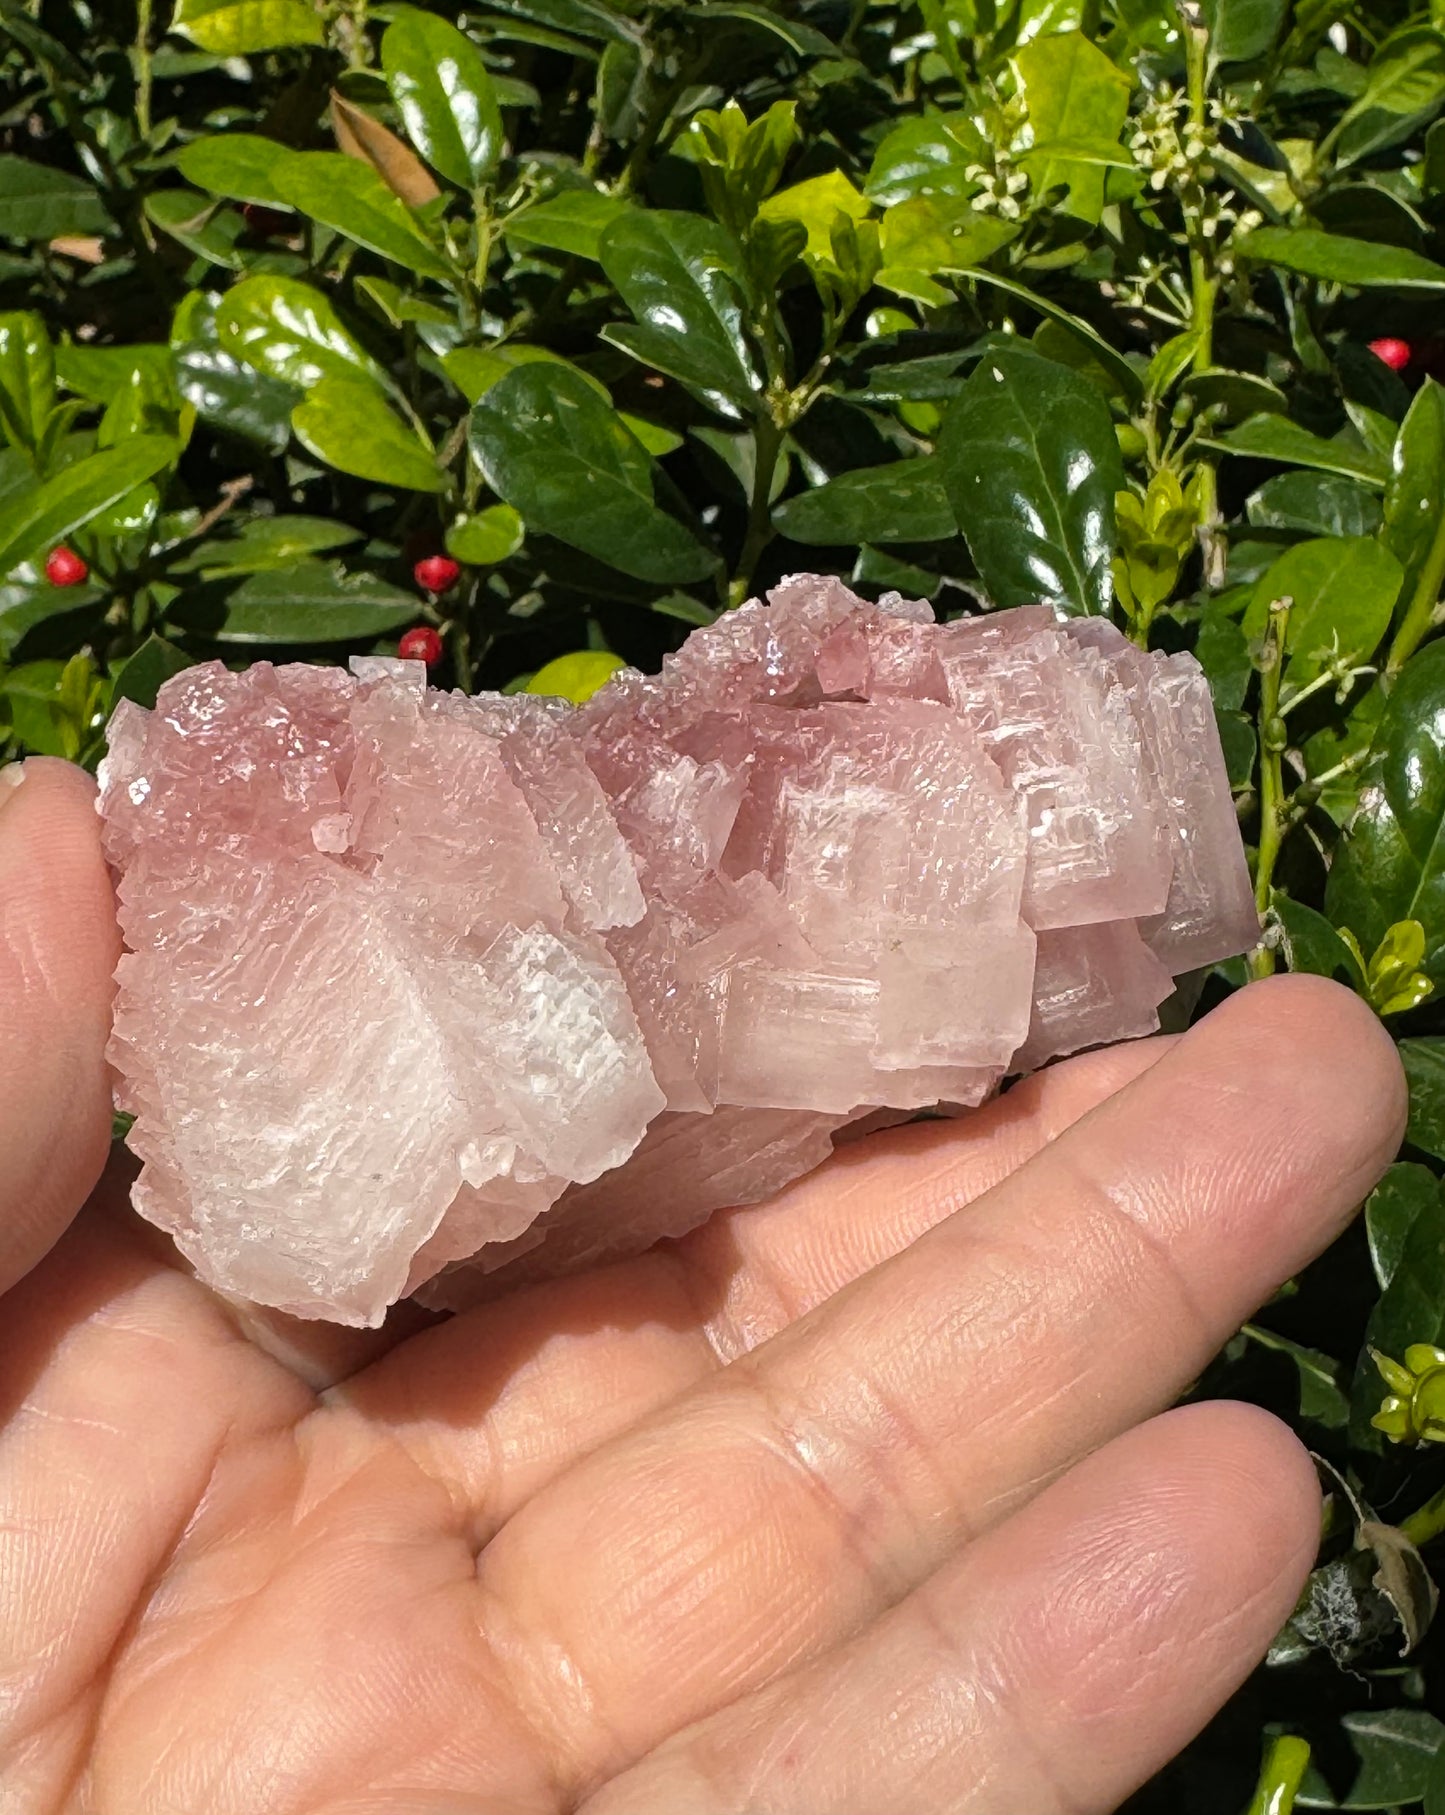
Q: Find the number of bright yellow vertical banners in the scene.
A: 0